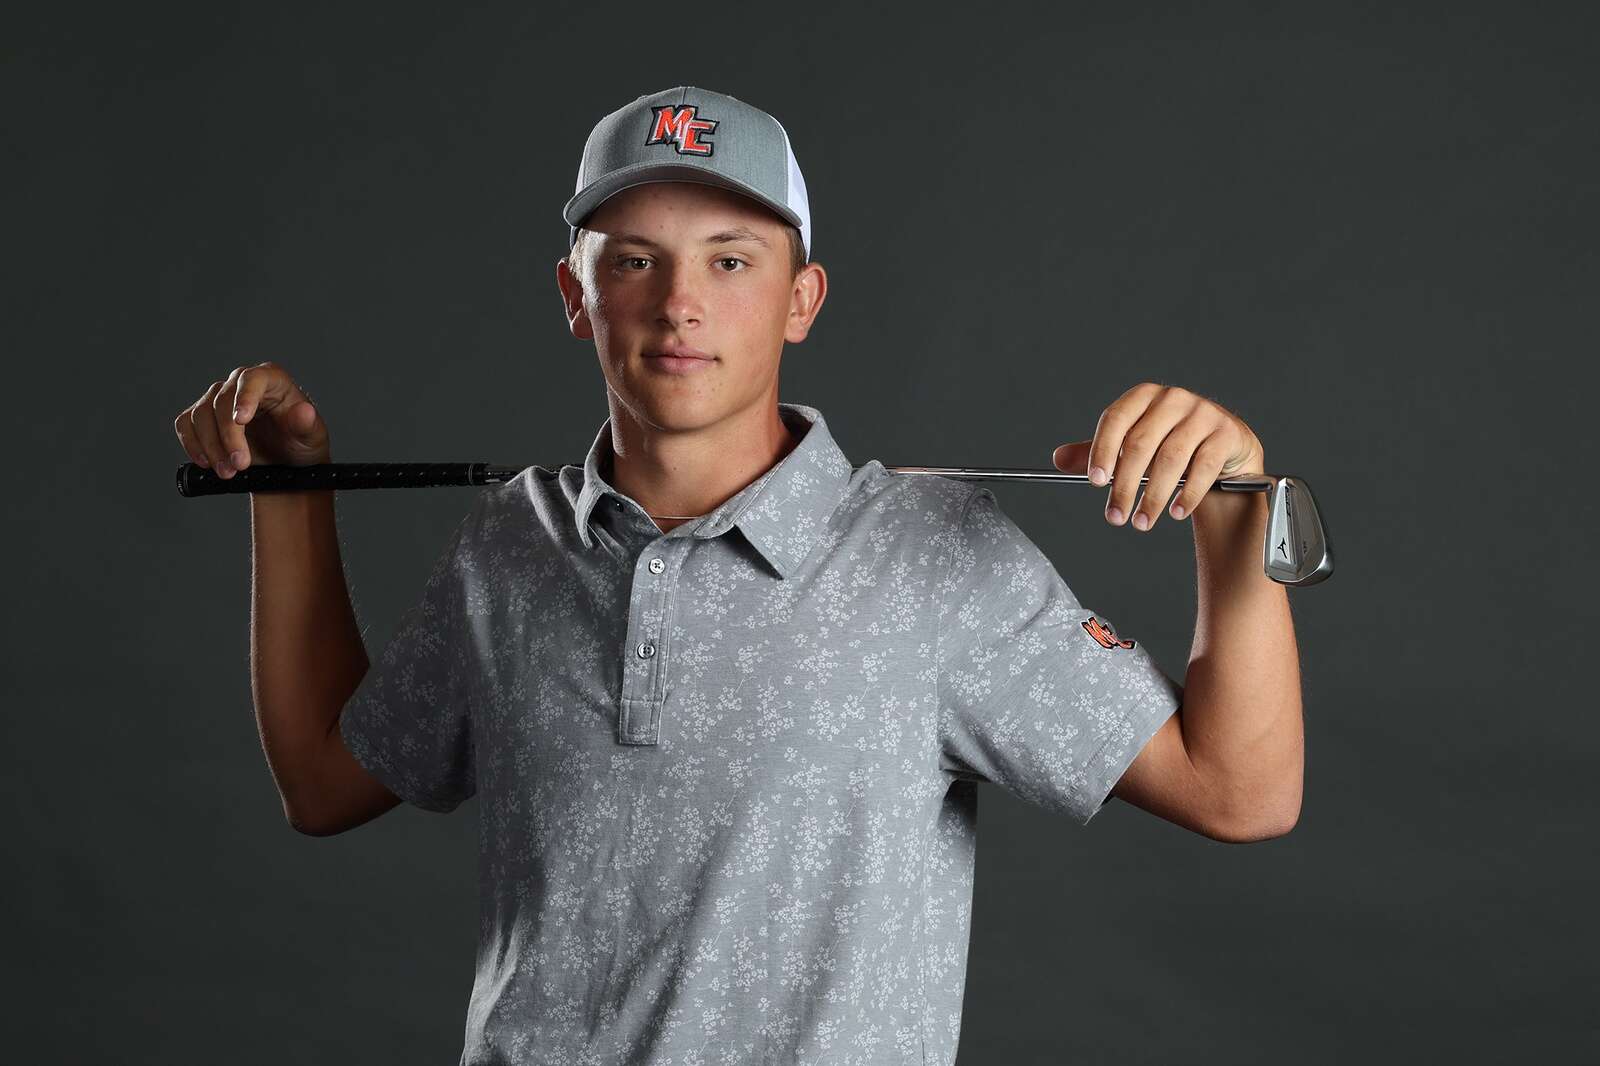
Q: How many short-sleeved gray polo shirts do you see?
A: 1